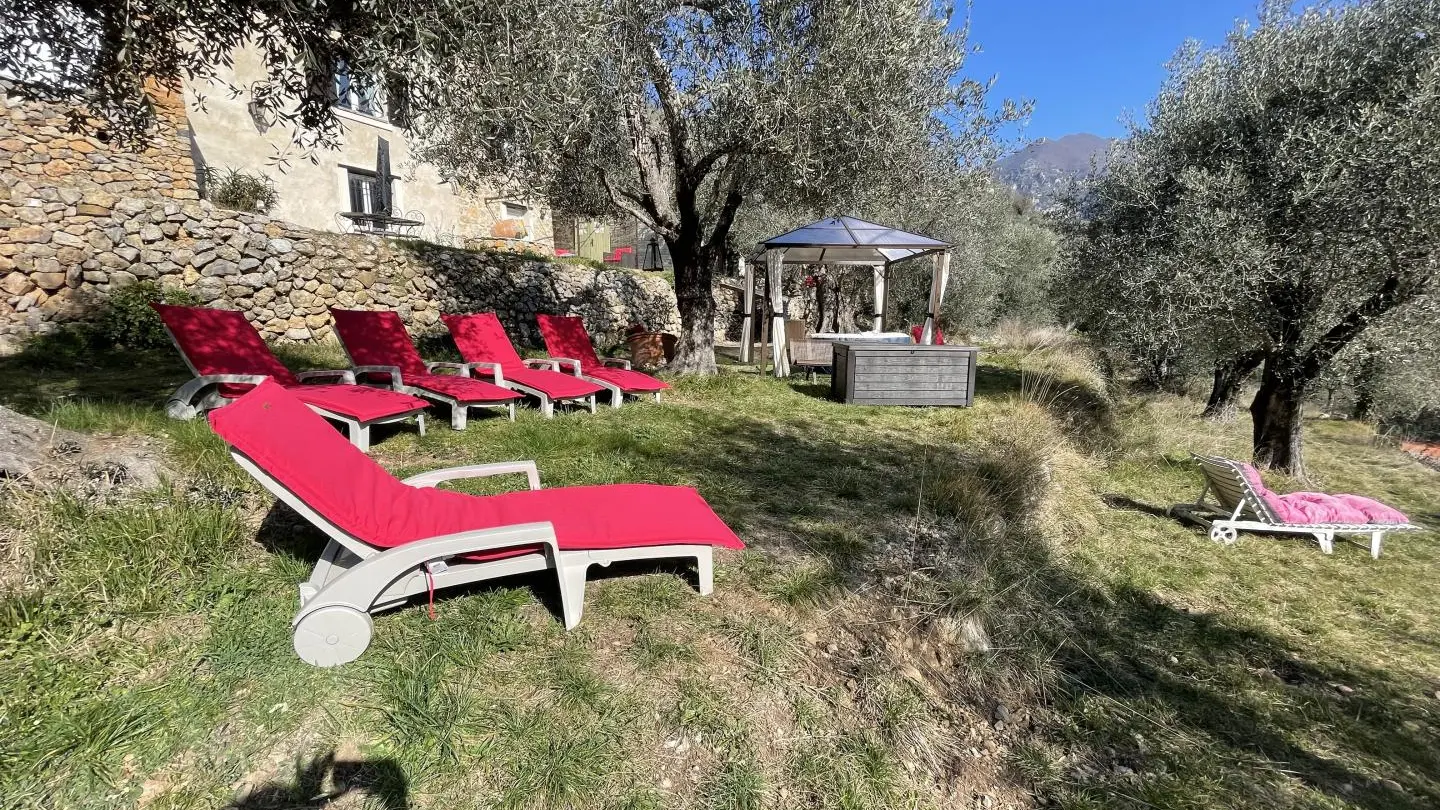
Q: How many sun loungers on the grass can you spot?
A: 6